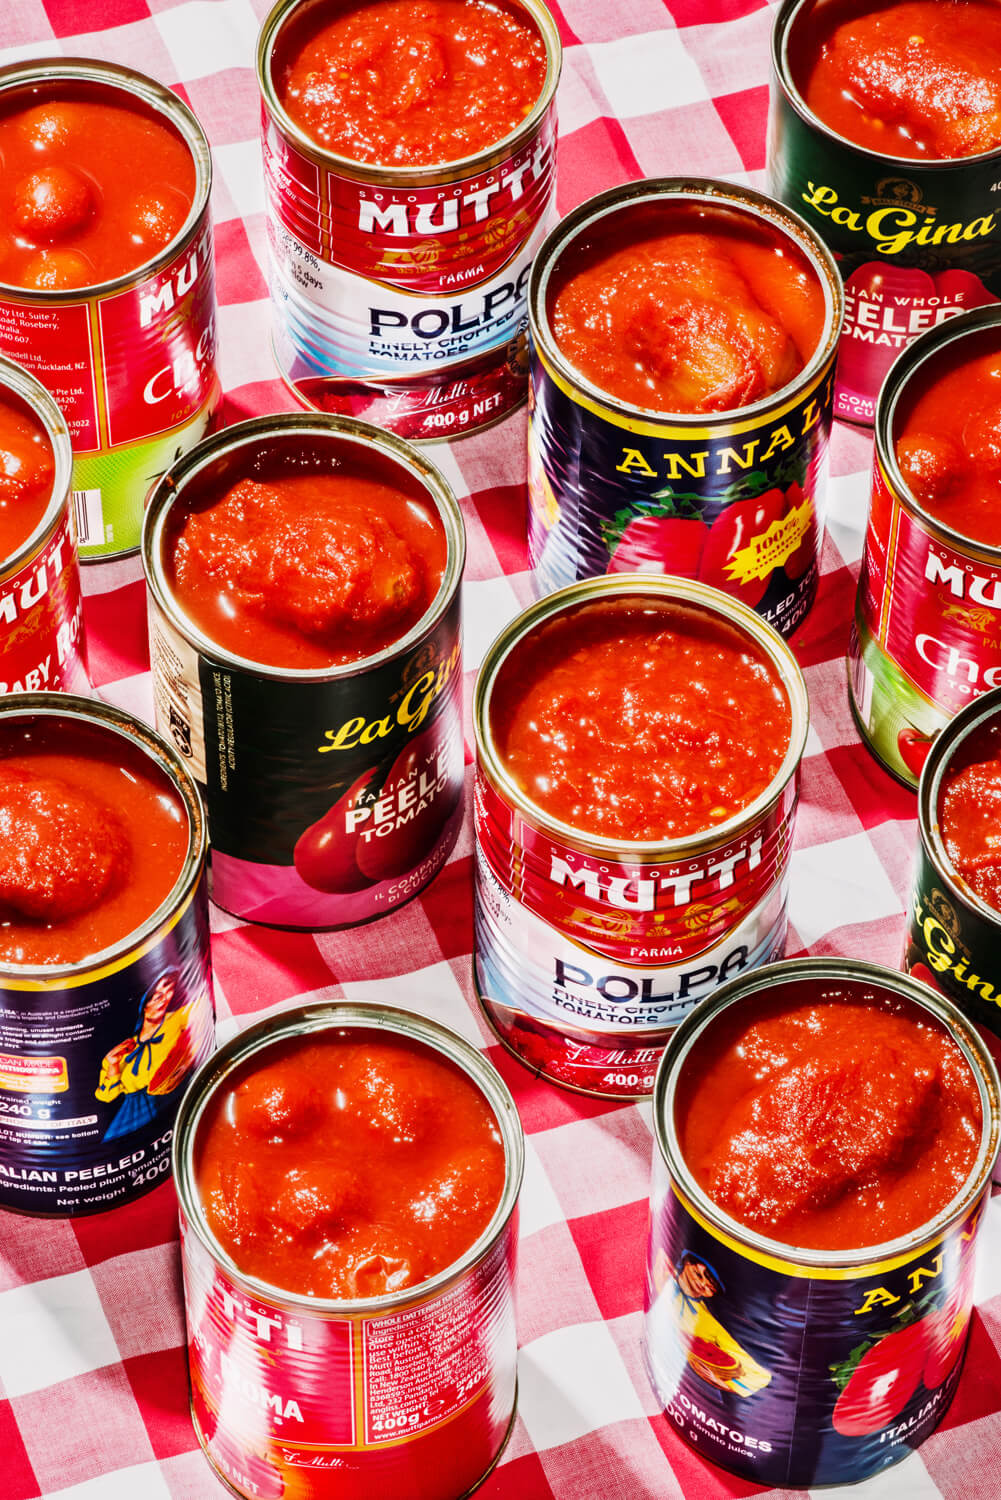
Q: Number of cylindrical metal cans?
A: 12